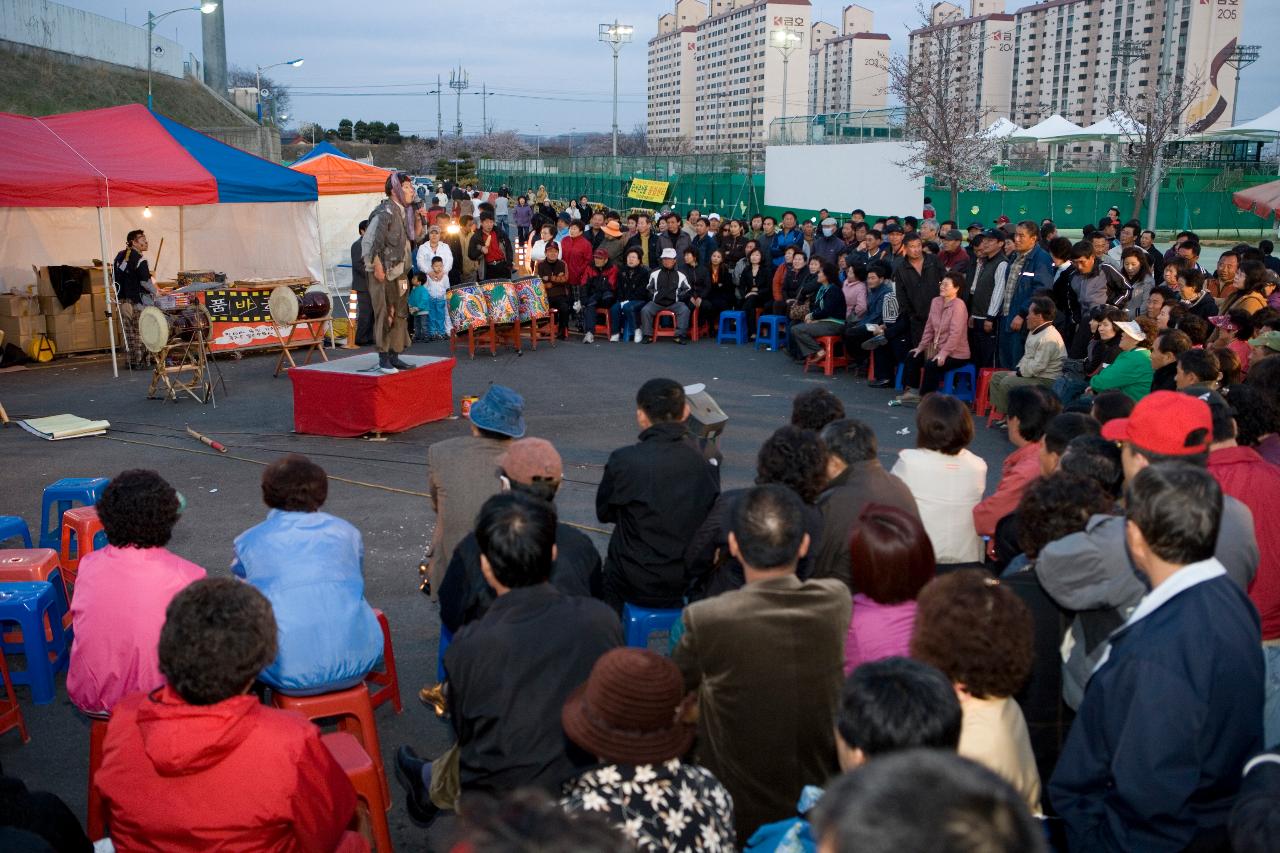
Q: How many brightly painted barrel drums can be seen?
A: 3